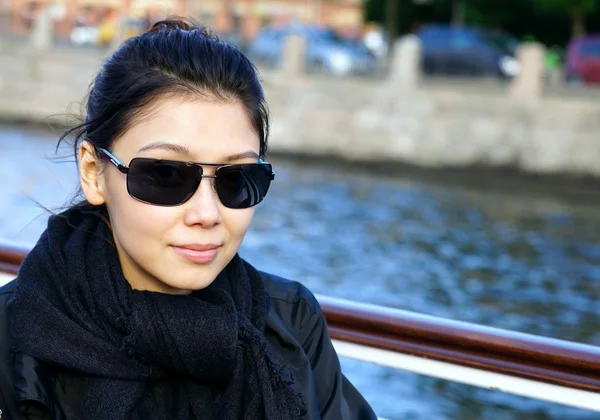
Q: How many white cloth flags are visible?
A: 0